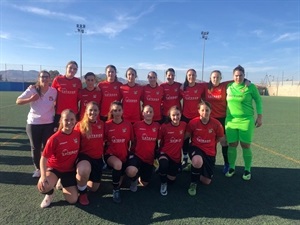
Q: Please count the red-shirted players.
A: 14